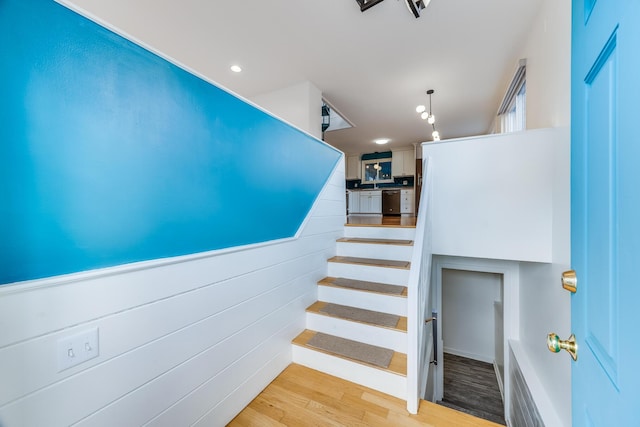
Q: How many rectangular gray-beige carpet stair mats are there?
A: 5